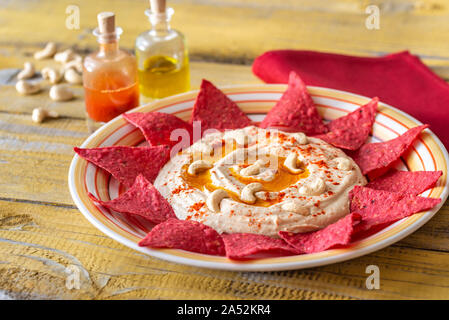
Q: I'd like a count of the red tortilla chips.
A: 12